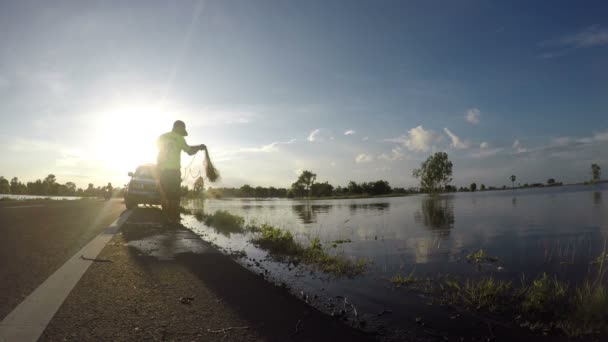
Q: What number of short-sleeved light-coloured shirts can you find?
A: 1